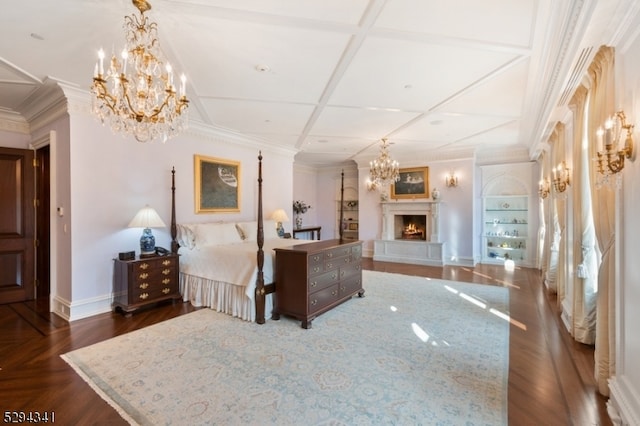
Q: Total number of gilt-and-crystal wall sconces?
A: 5